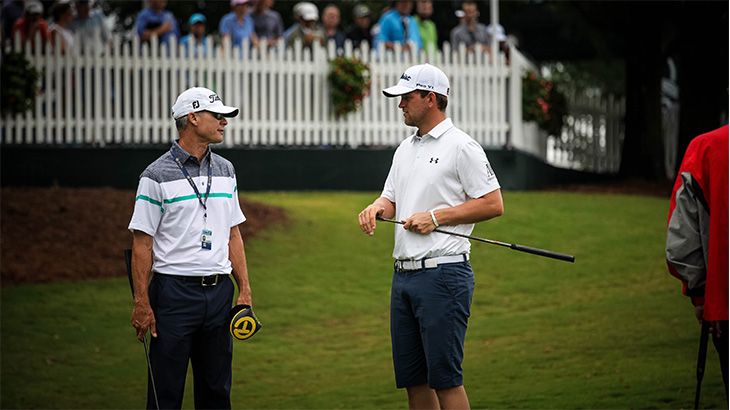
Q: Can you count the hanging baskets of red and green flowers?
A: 3